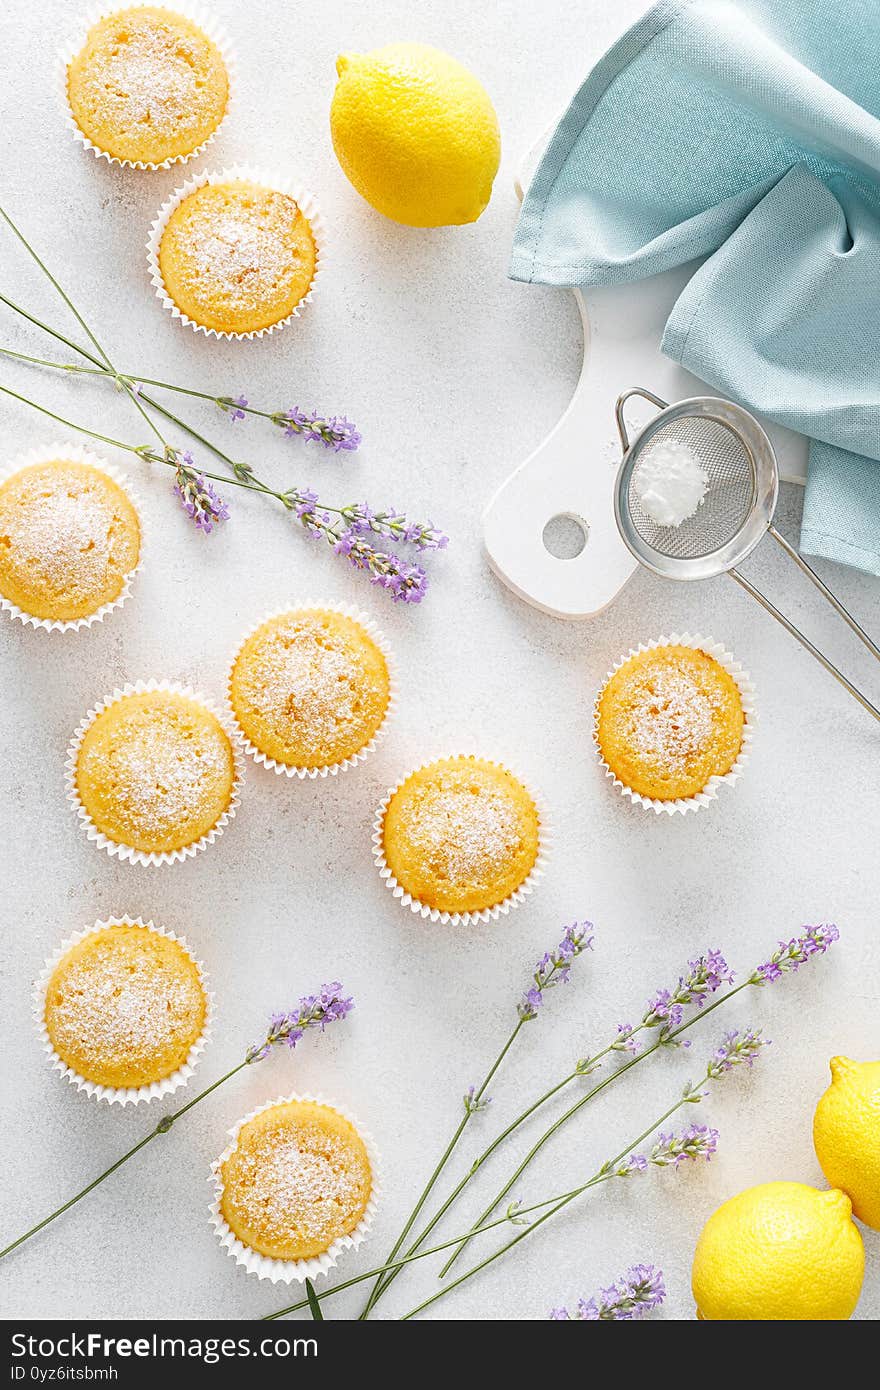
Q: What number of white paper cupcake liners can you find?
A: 9